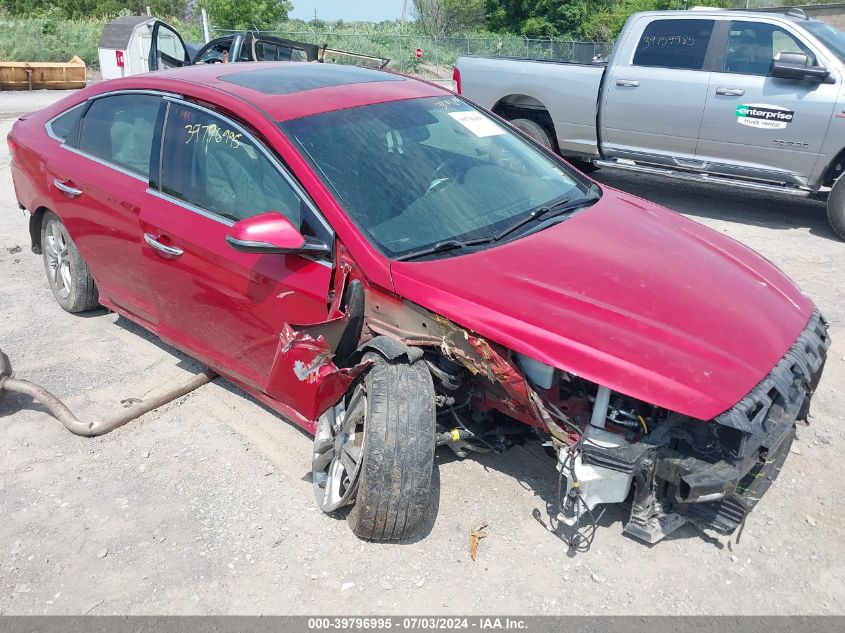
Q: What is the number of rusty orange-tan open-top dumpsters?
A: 1